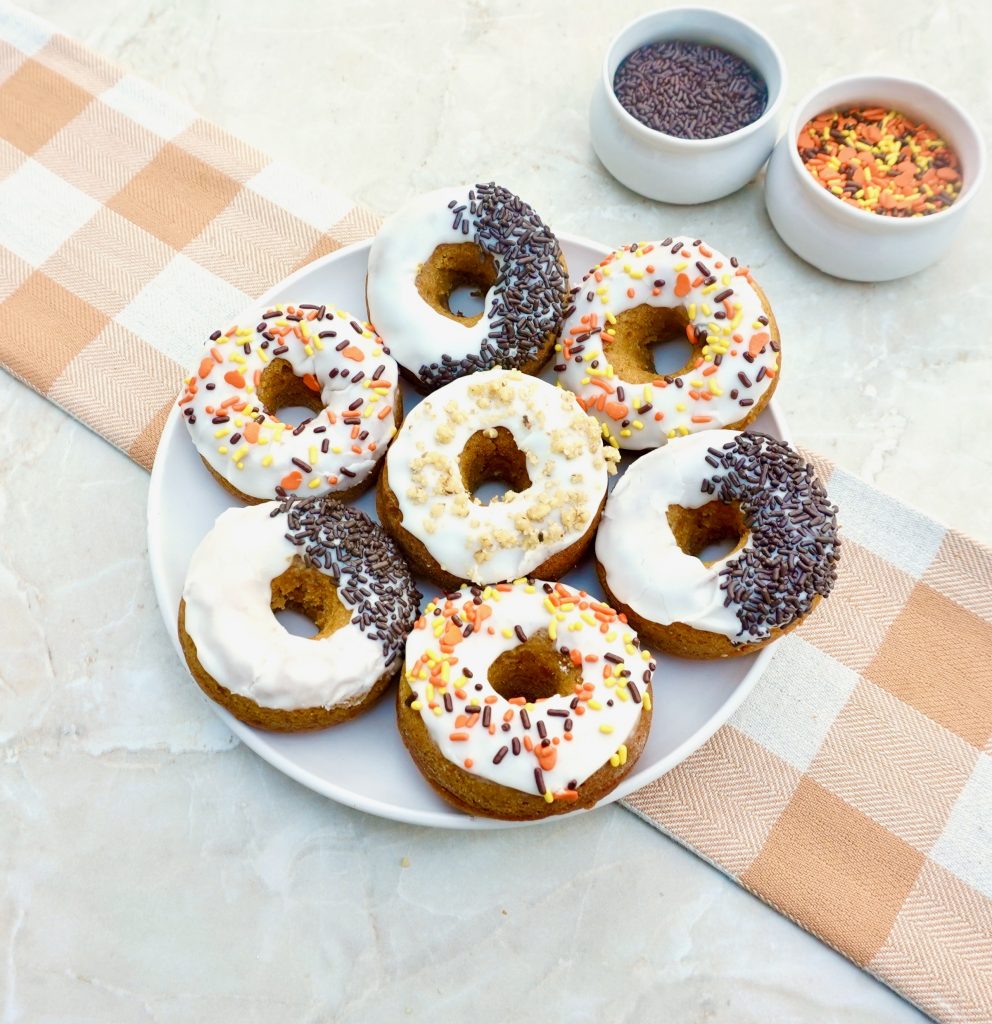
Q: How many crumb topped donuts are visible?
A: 1